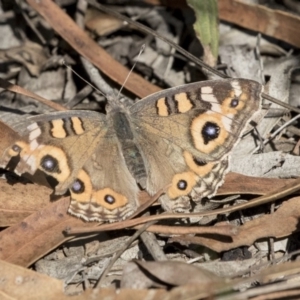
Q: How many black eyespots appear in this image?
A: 8